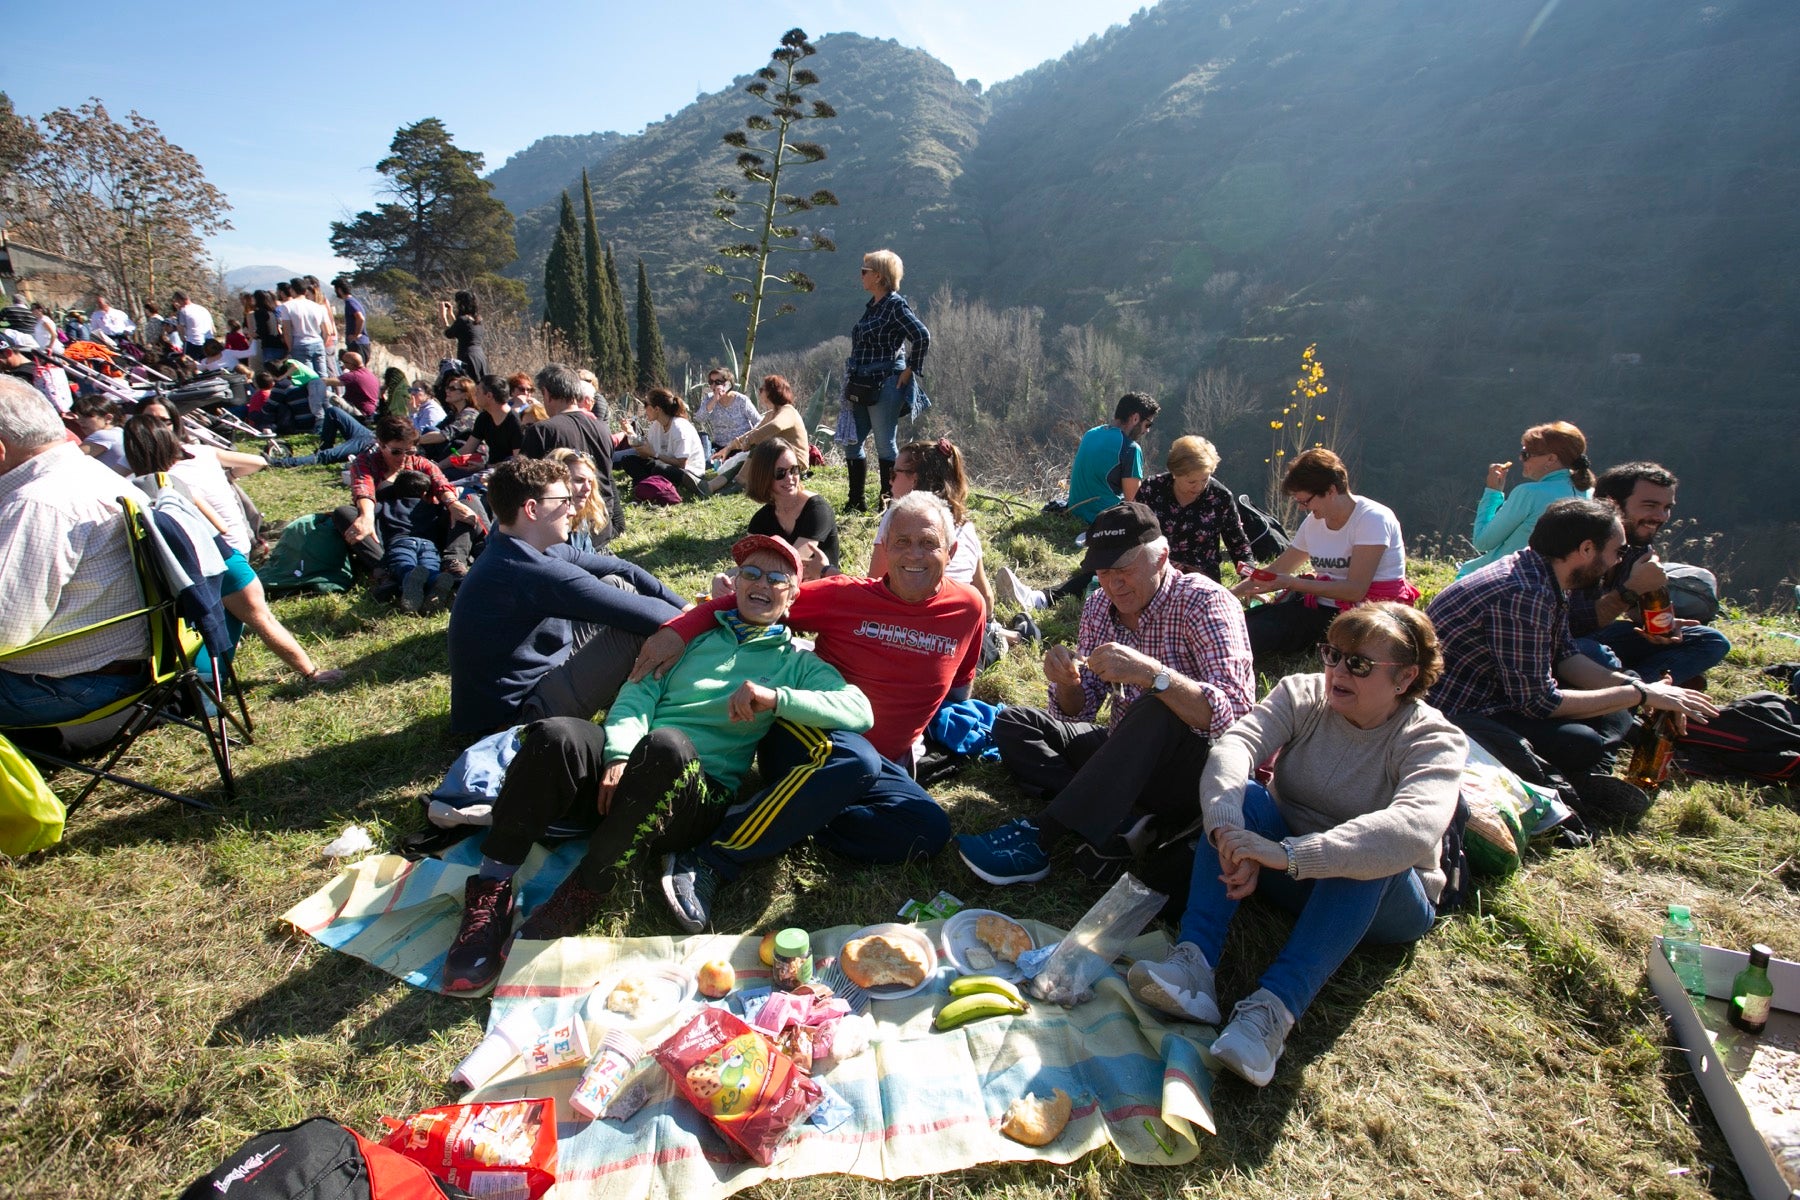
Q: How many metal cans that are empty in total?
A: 0